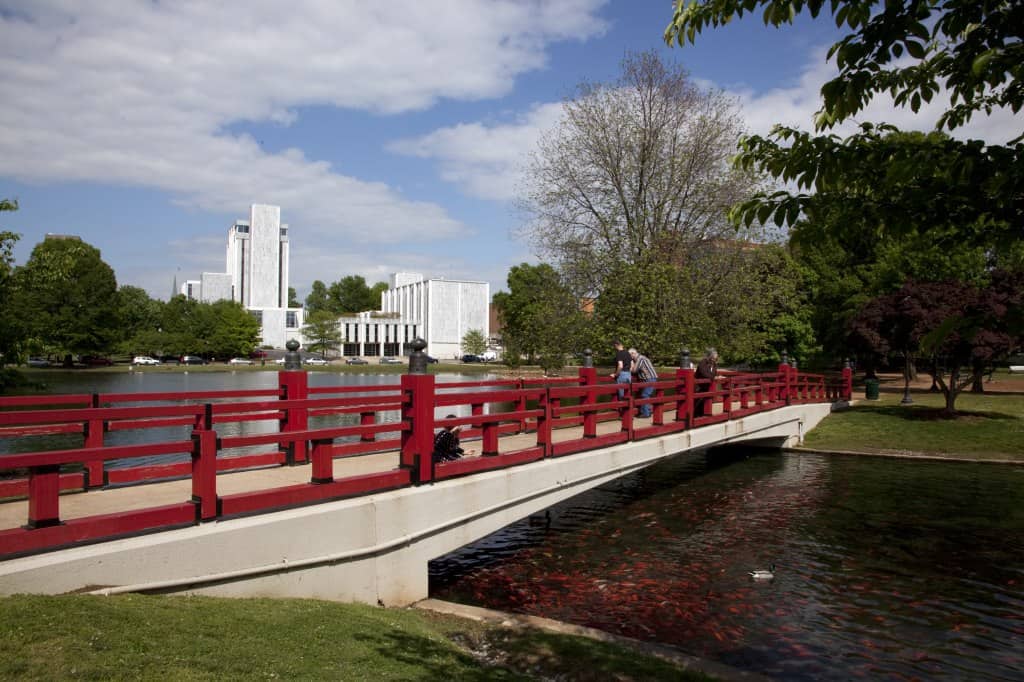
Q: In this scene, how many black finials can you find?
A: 7